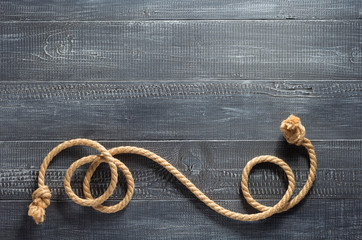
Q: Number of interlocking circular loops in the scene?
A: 2